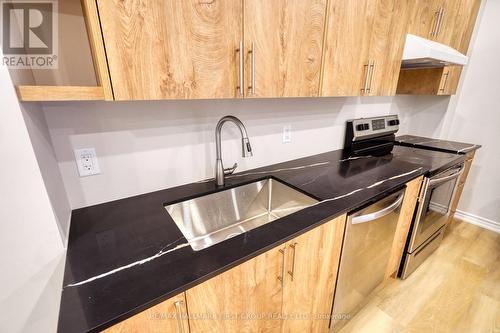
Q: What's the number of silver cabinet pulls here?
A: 10